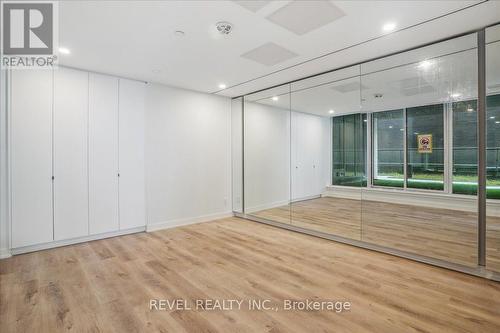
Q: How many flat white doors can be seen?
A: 4